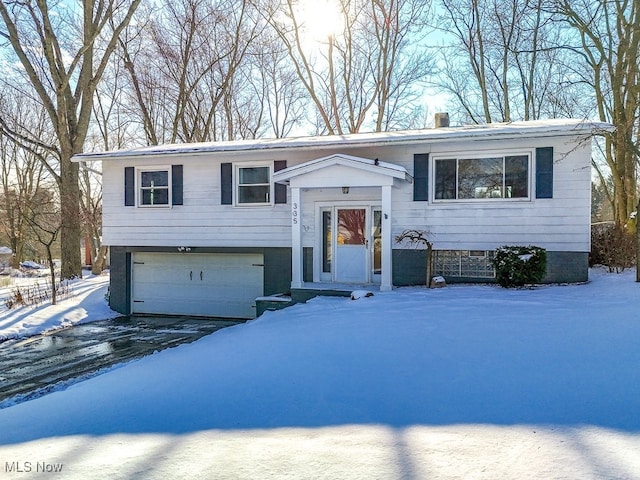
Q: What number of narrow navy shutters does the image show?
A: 6